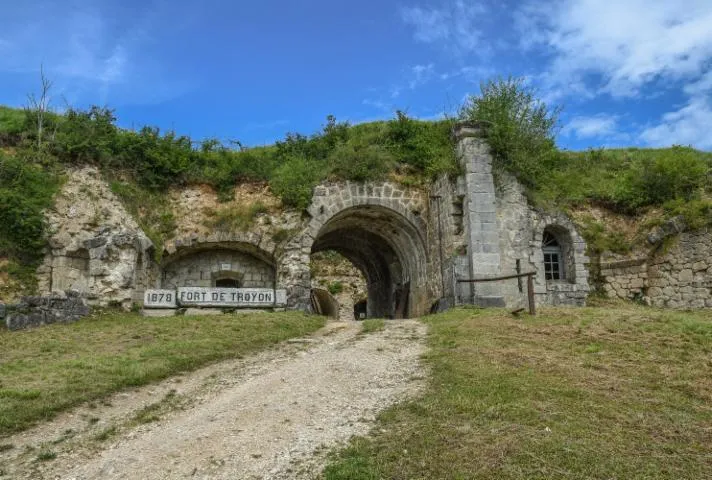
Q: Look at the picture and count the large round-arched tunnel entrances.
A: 1